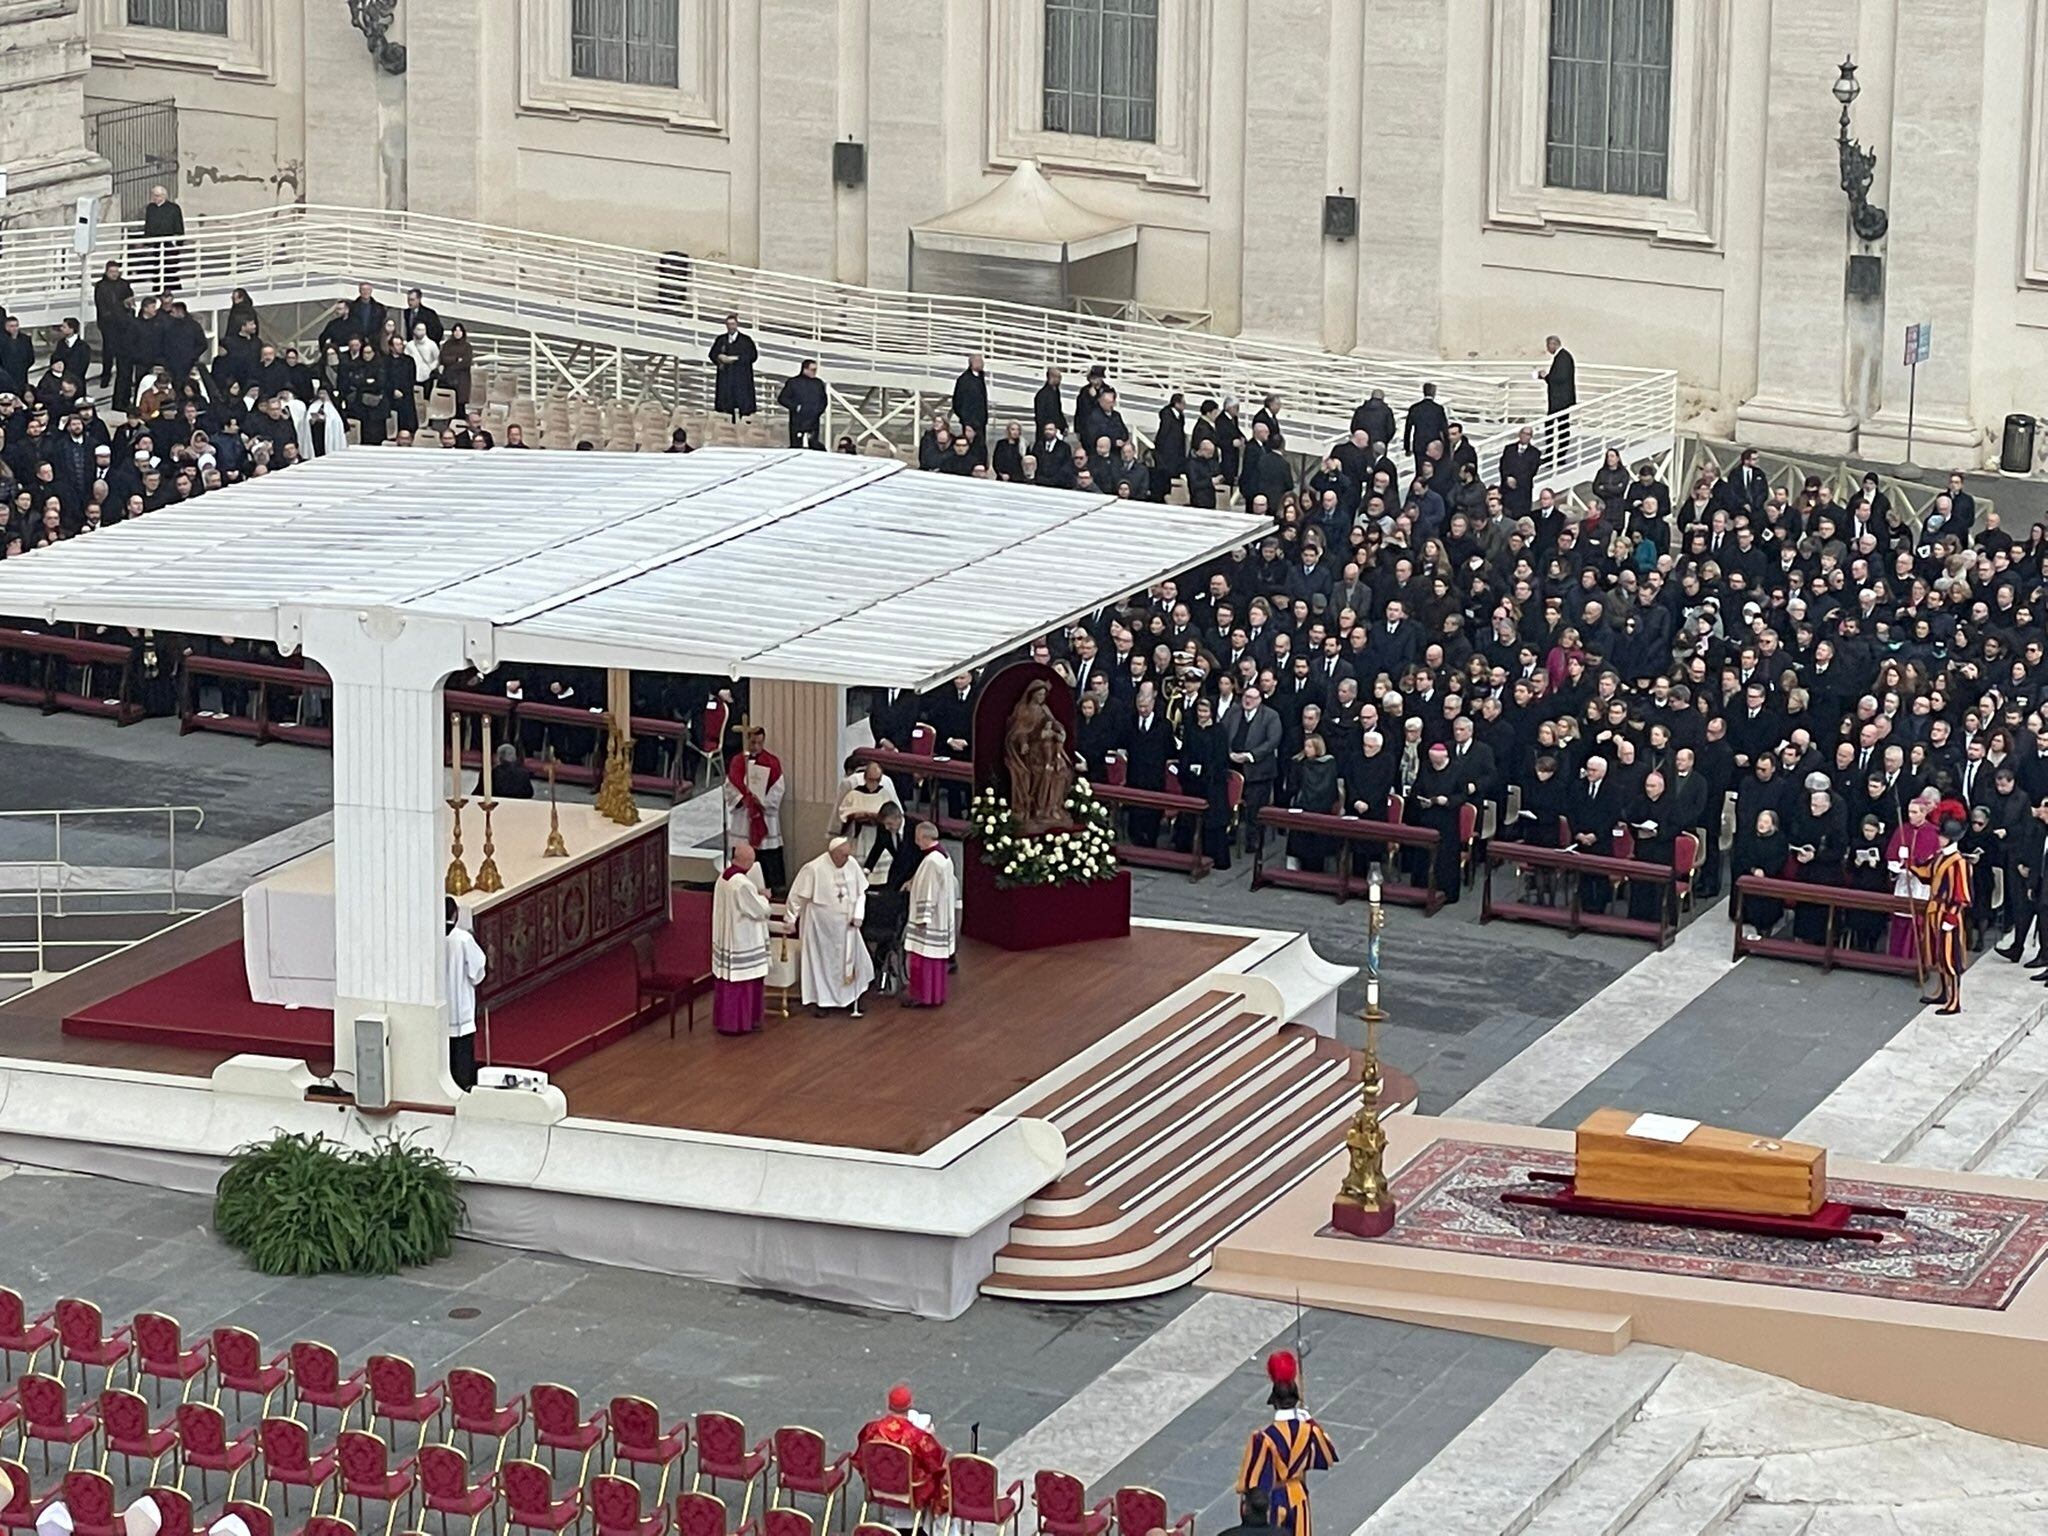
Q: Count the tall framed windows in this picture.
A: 4